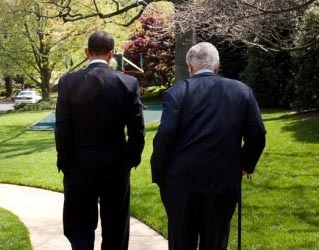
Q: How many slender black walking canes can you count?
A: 1